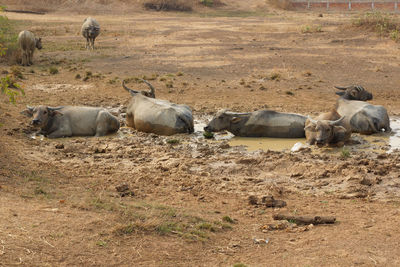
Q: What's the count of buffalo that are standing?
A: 2